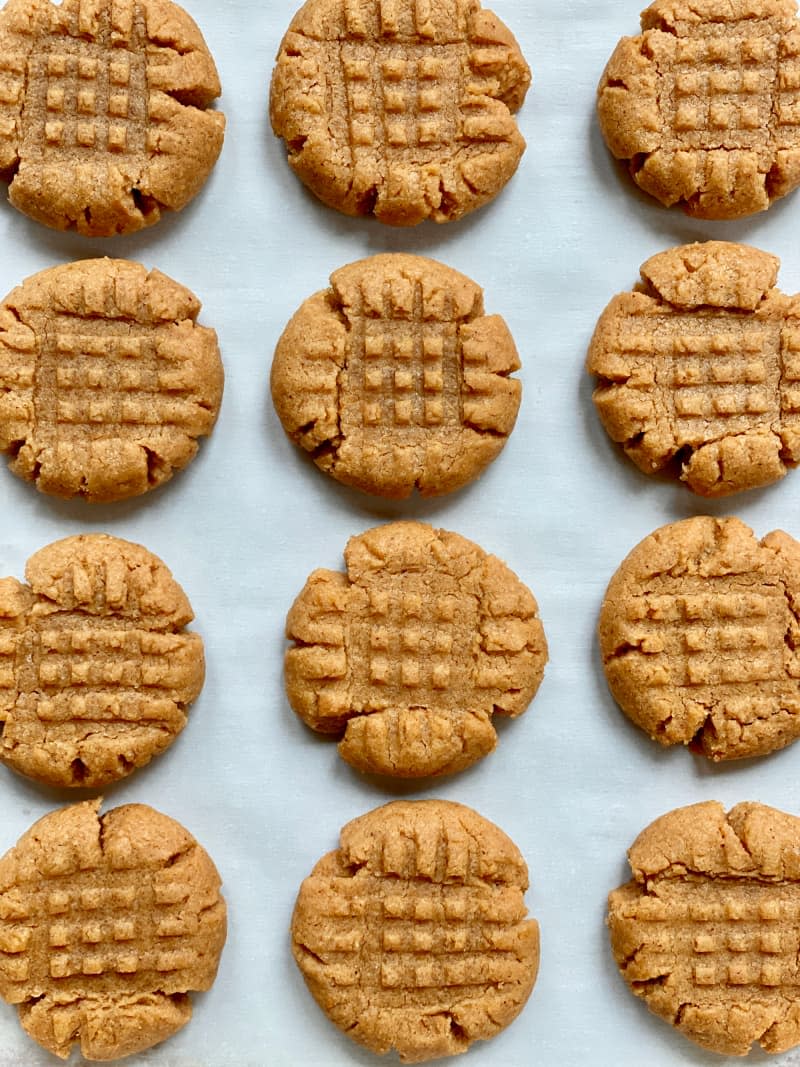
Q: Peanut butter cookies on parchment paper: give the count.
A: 12